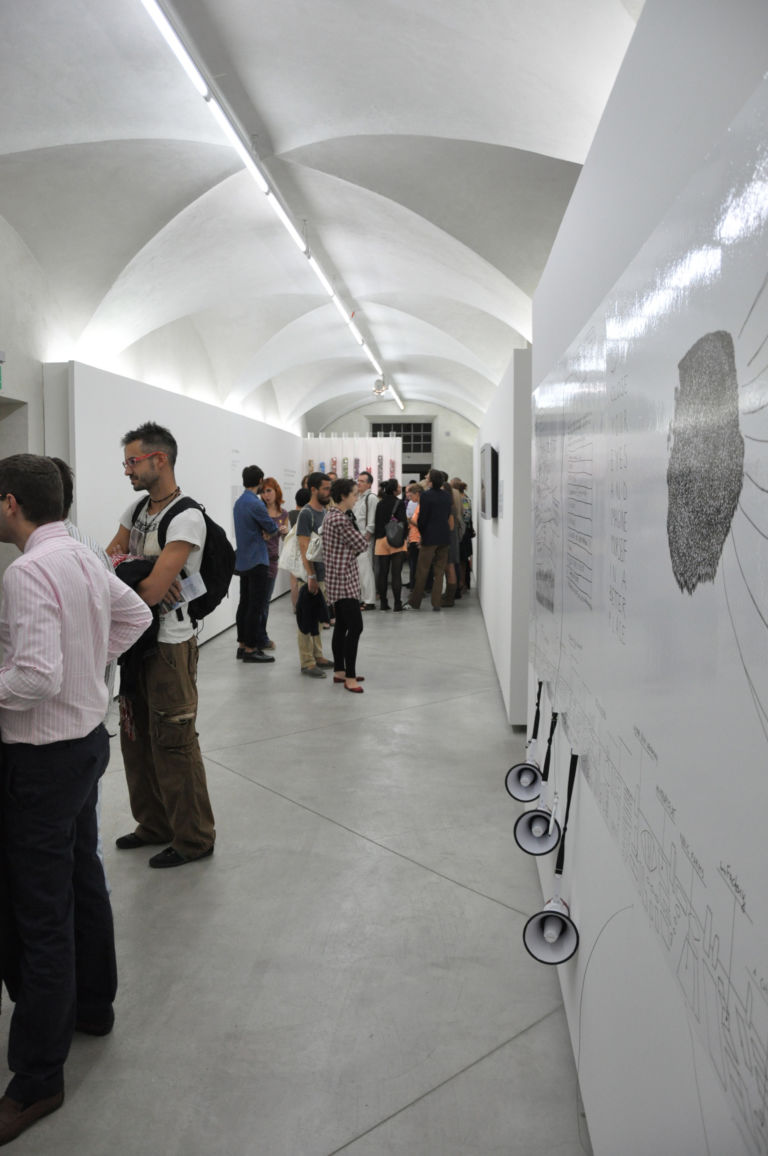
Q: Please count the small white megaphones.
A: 3